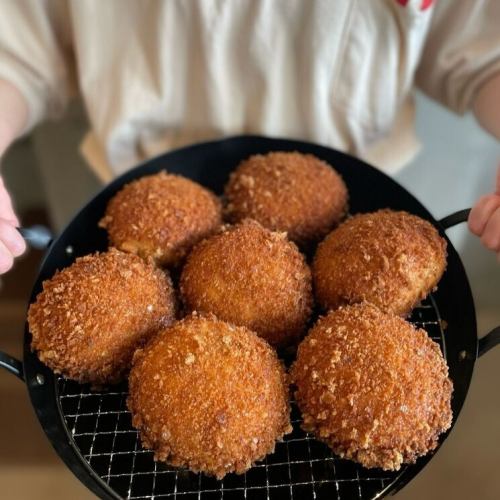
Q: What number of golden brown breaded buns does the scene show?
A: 7